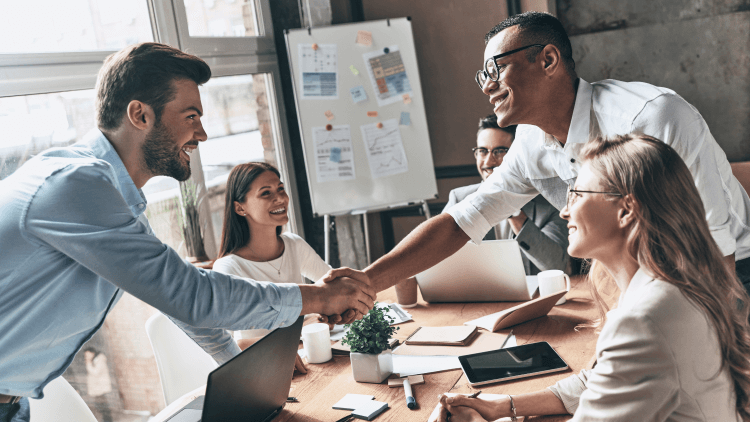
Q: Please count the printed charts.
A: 4